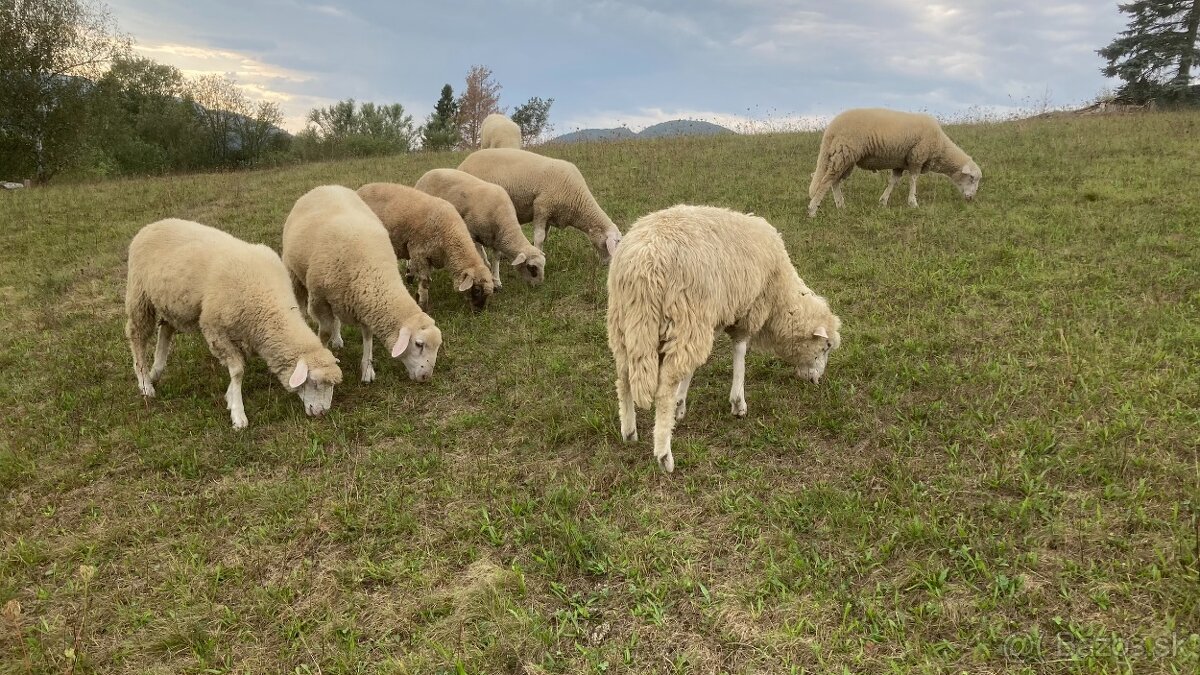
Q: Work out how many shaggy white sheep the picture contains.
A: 1